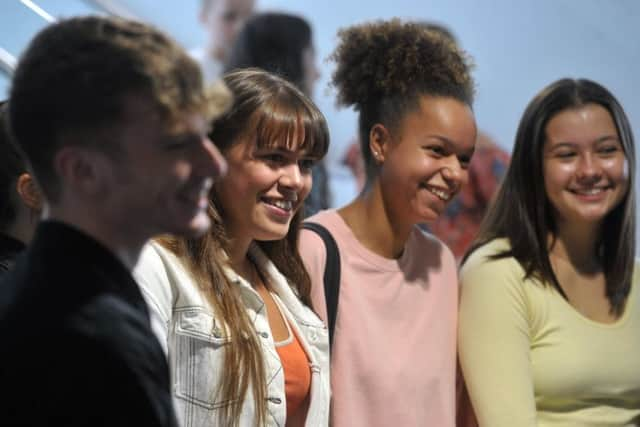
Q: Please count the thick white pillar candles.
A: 0